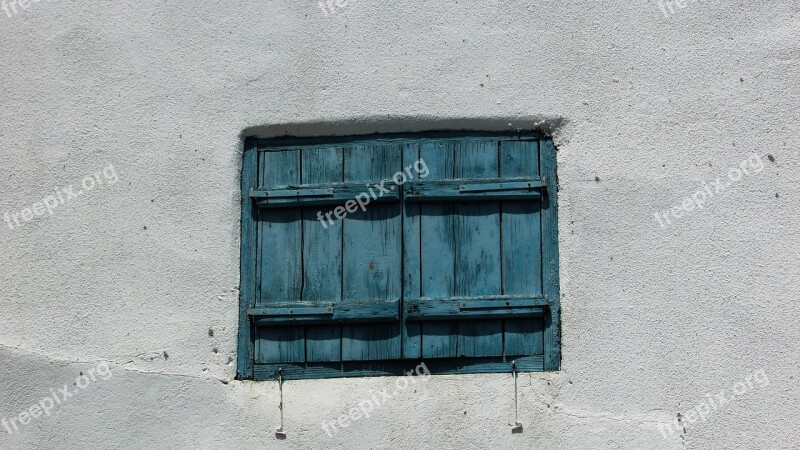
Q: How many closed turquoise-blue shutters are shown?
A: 2